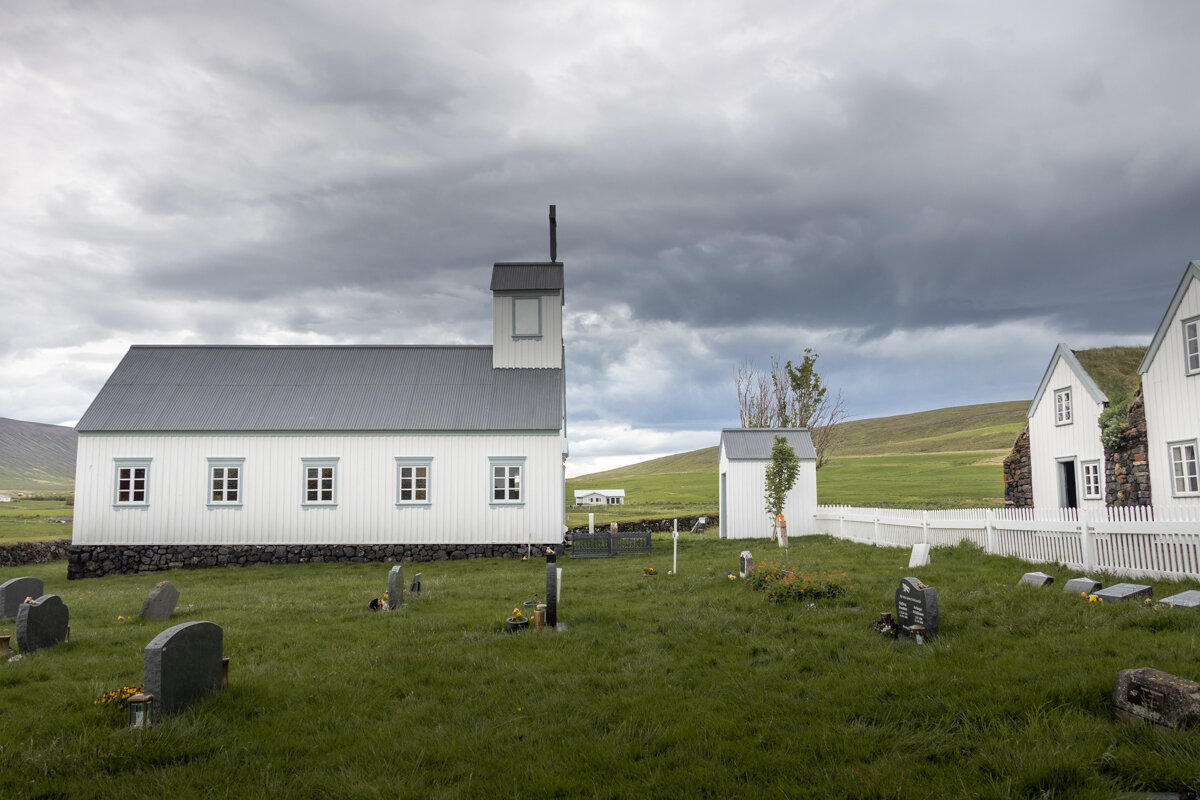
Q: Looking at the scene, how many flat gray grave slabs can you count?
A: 4